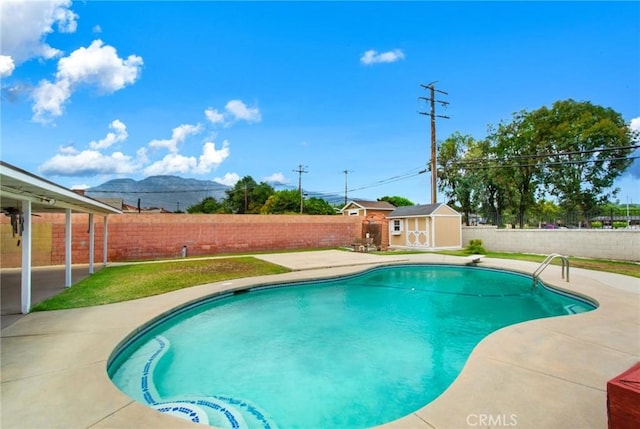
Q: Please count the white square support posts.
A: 4